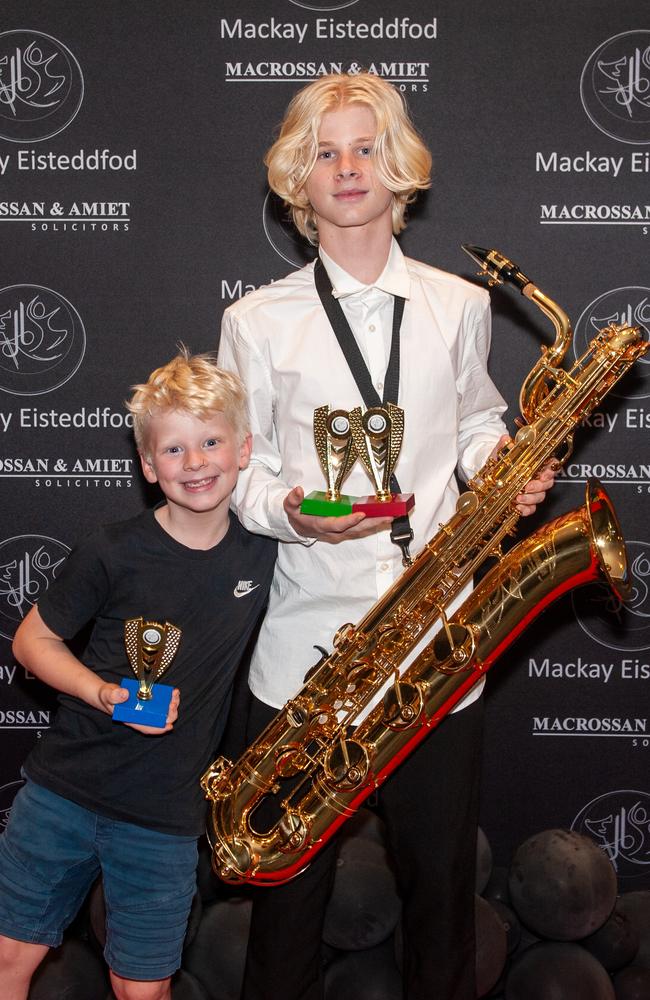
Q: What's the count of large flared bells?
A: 1